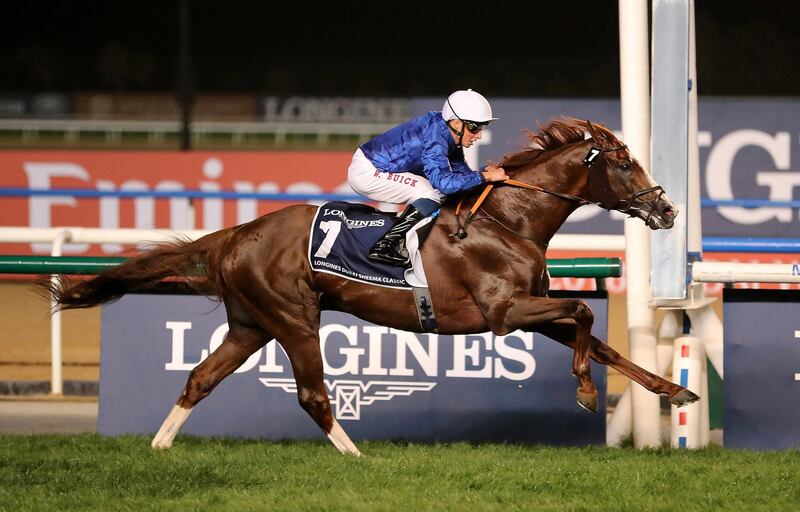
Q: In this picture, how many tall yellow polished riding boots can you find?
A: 0